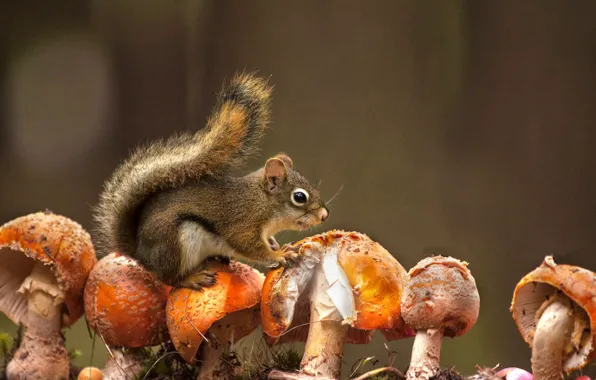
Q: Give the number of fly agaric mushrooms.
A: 6